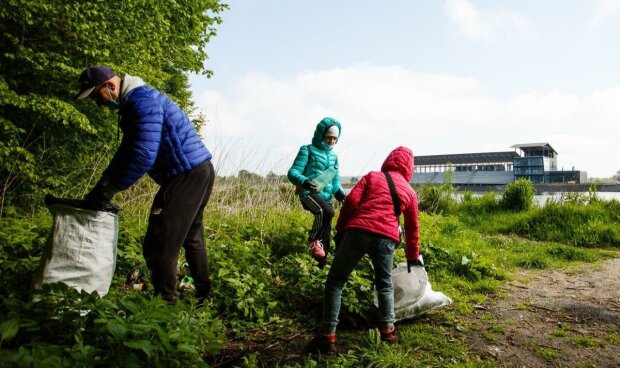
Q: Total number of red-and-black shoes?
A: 2